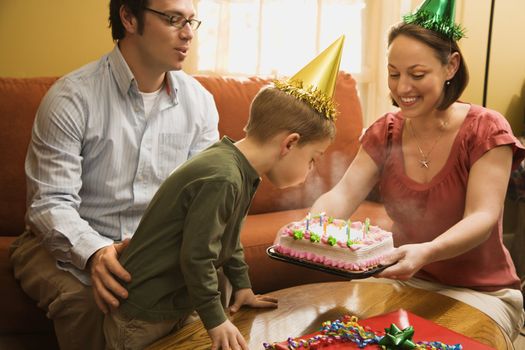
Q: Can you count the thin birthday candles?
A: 7